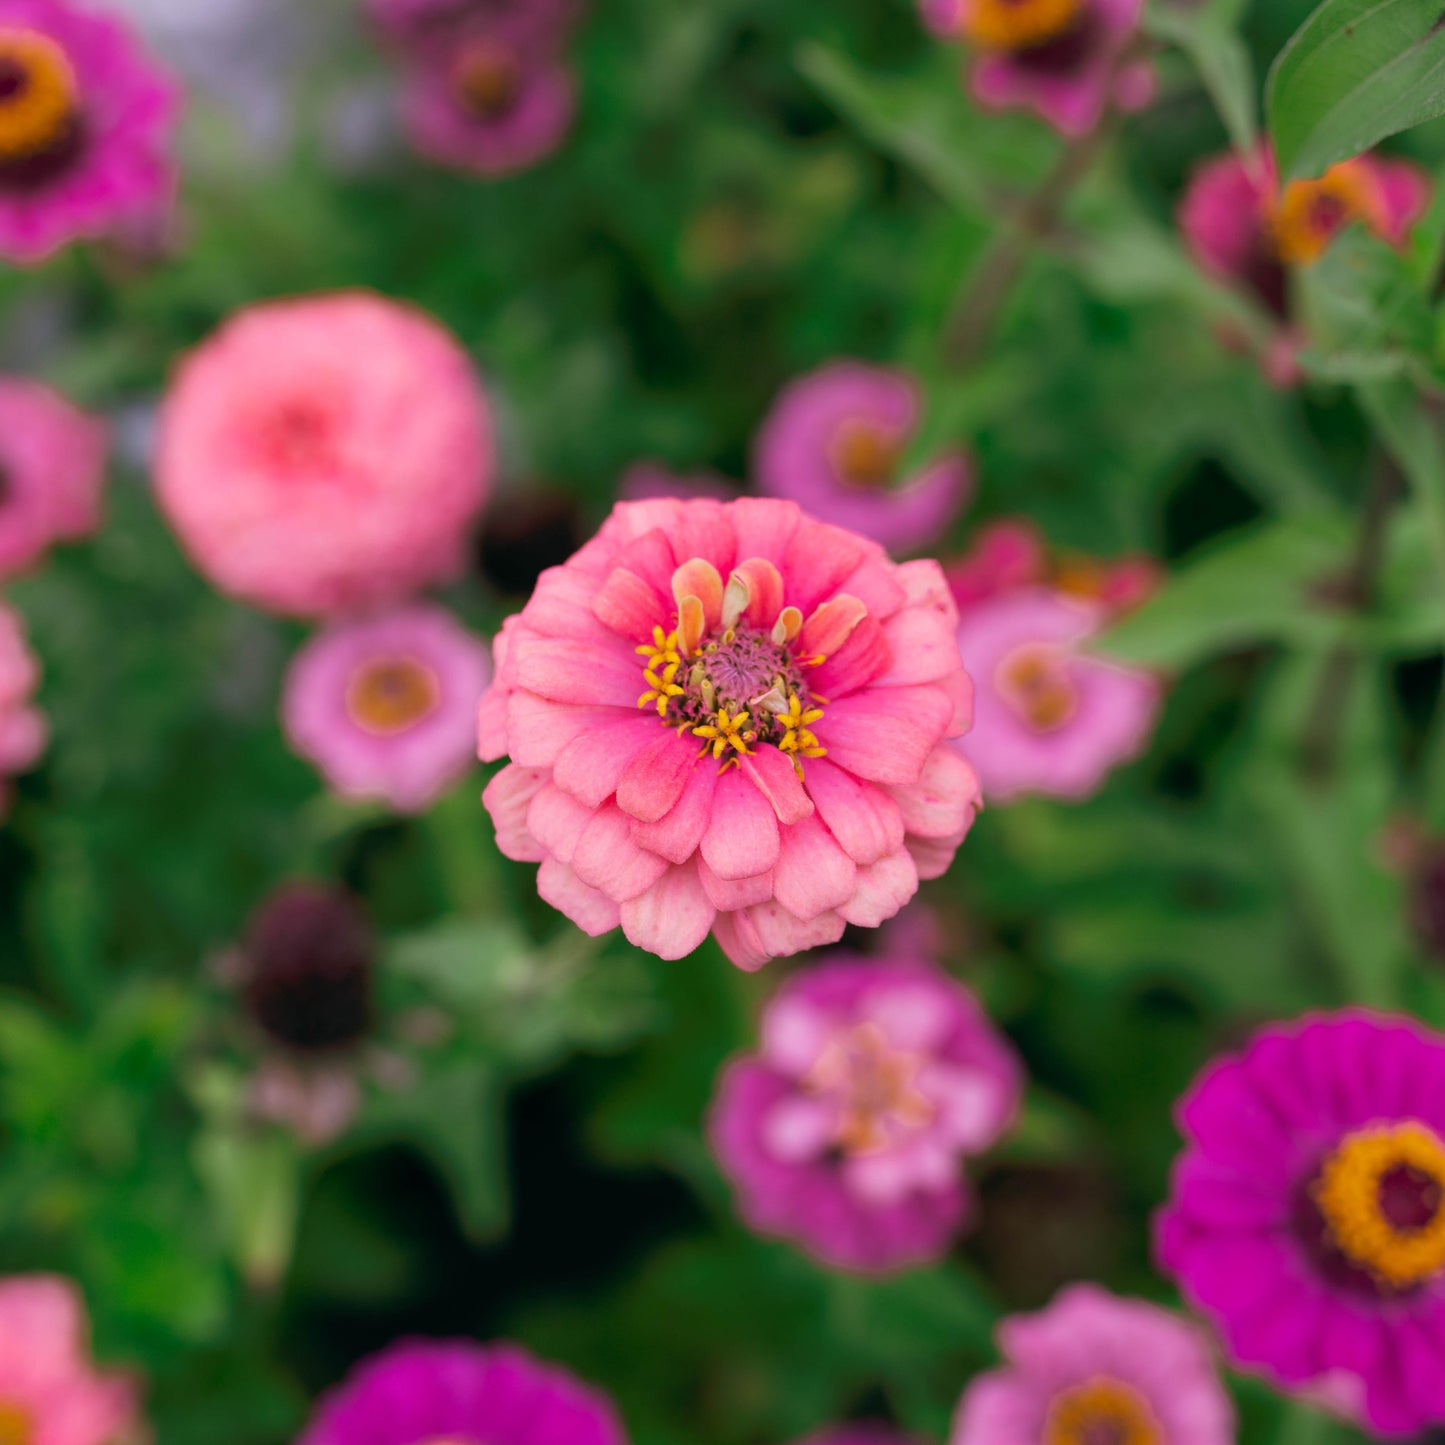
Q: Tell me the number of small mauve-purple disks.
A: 1